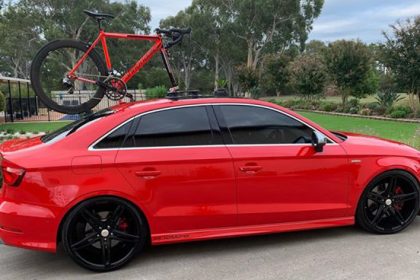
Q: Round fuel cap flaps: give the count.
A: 0